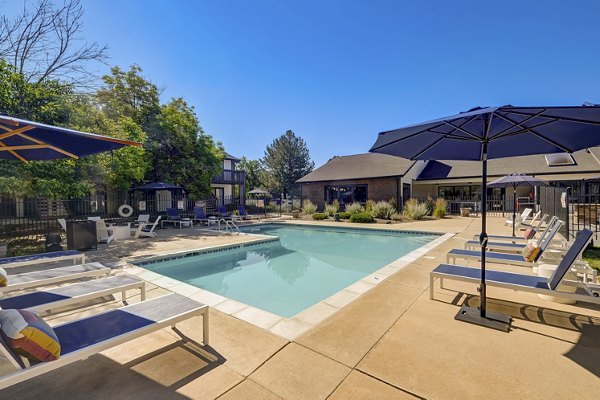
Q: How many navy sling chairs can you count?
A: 12